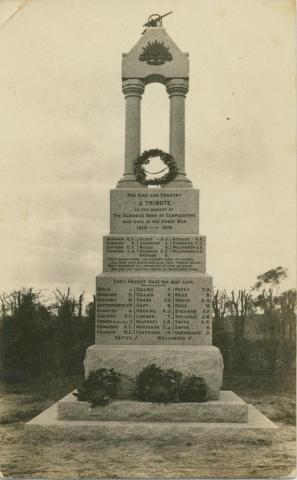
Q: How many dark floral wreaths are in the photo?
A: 4